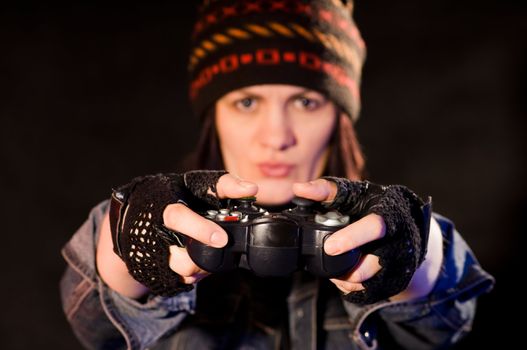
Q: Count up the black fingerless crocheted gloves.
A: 2